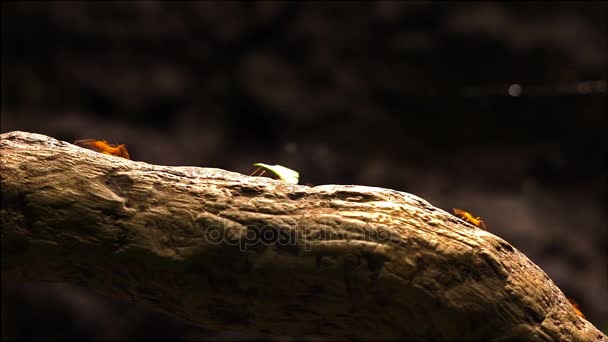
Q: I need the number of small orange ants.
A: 3